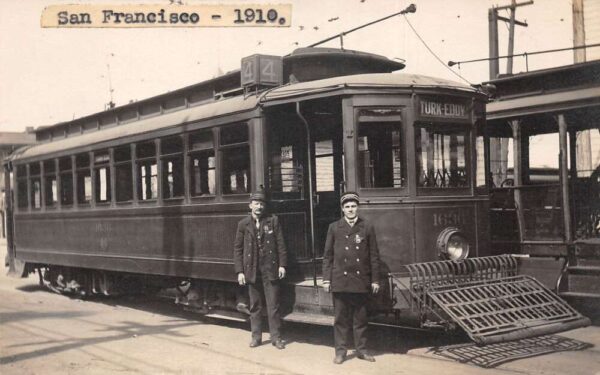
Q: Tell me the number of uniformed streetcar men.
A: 2